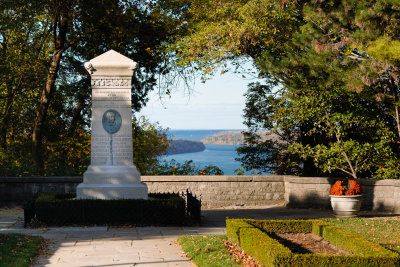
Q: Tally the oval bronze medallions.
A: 1